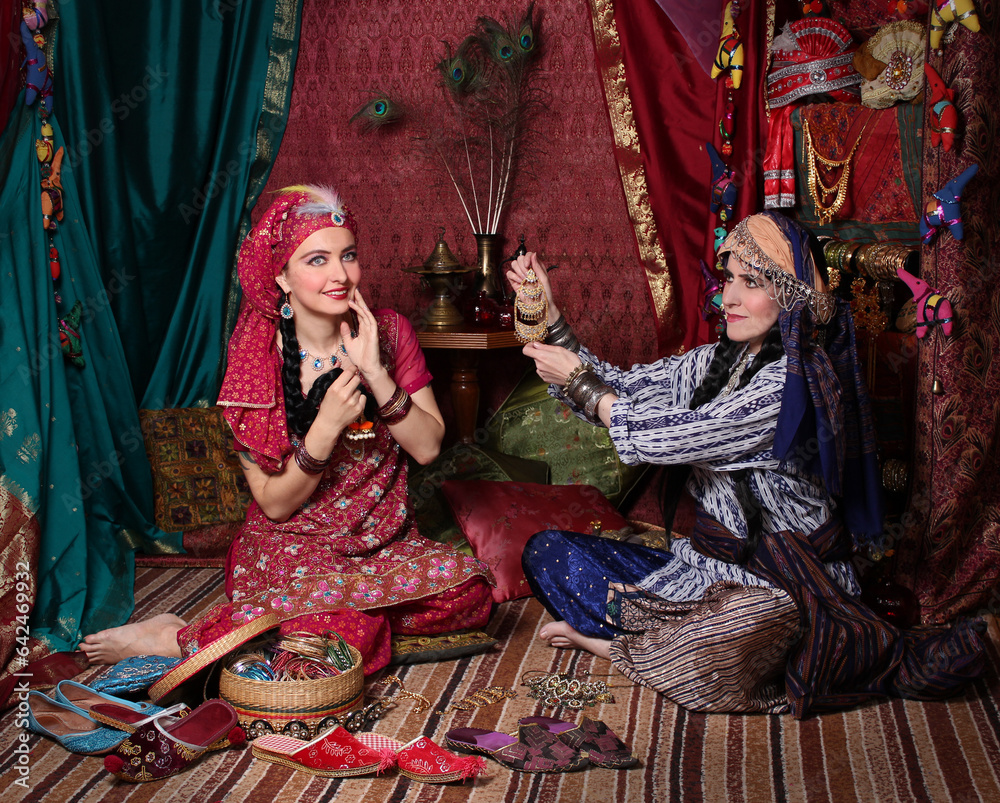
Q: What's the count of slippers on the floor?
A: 8